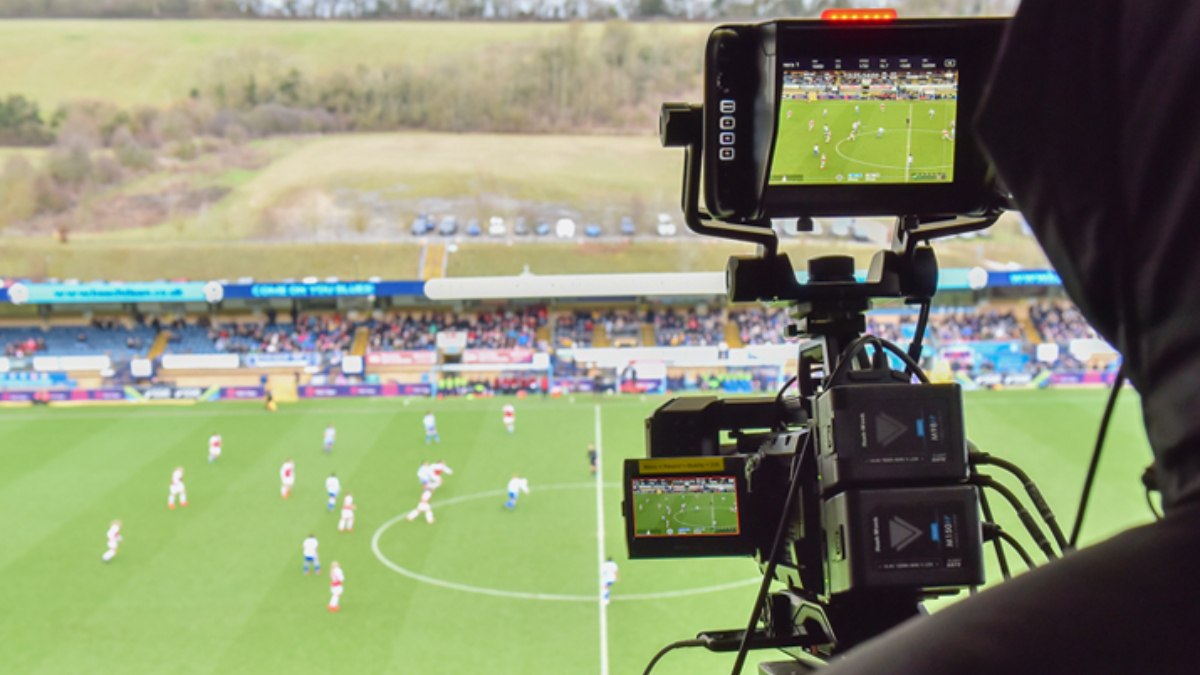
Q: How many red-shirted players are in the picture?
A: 9